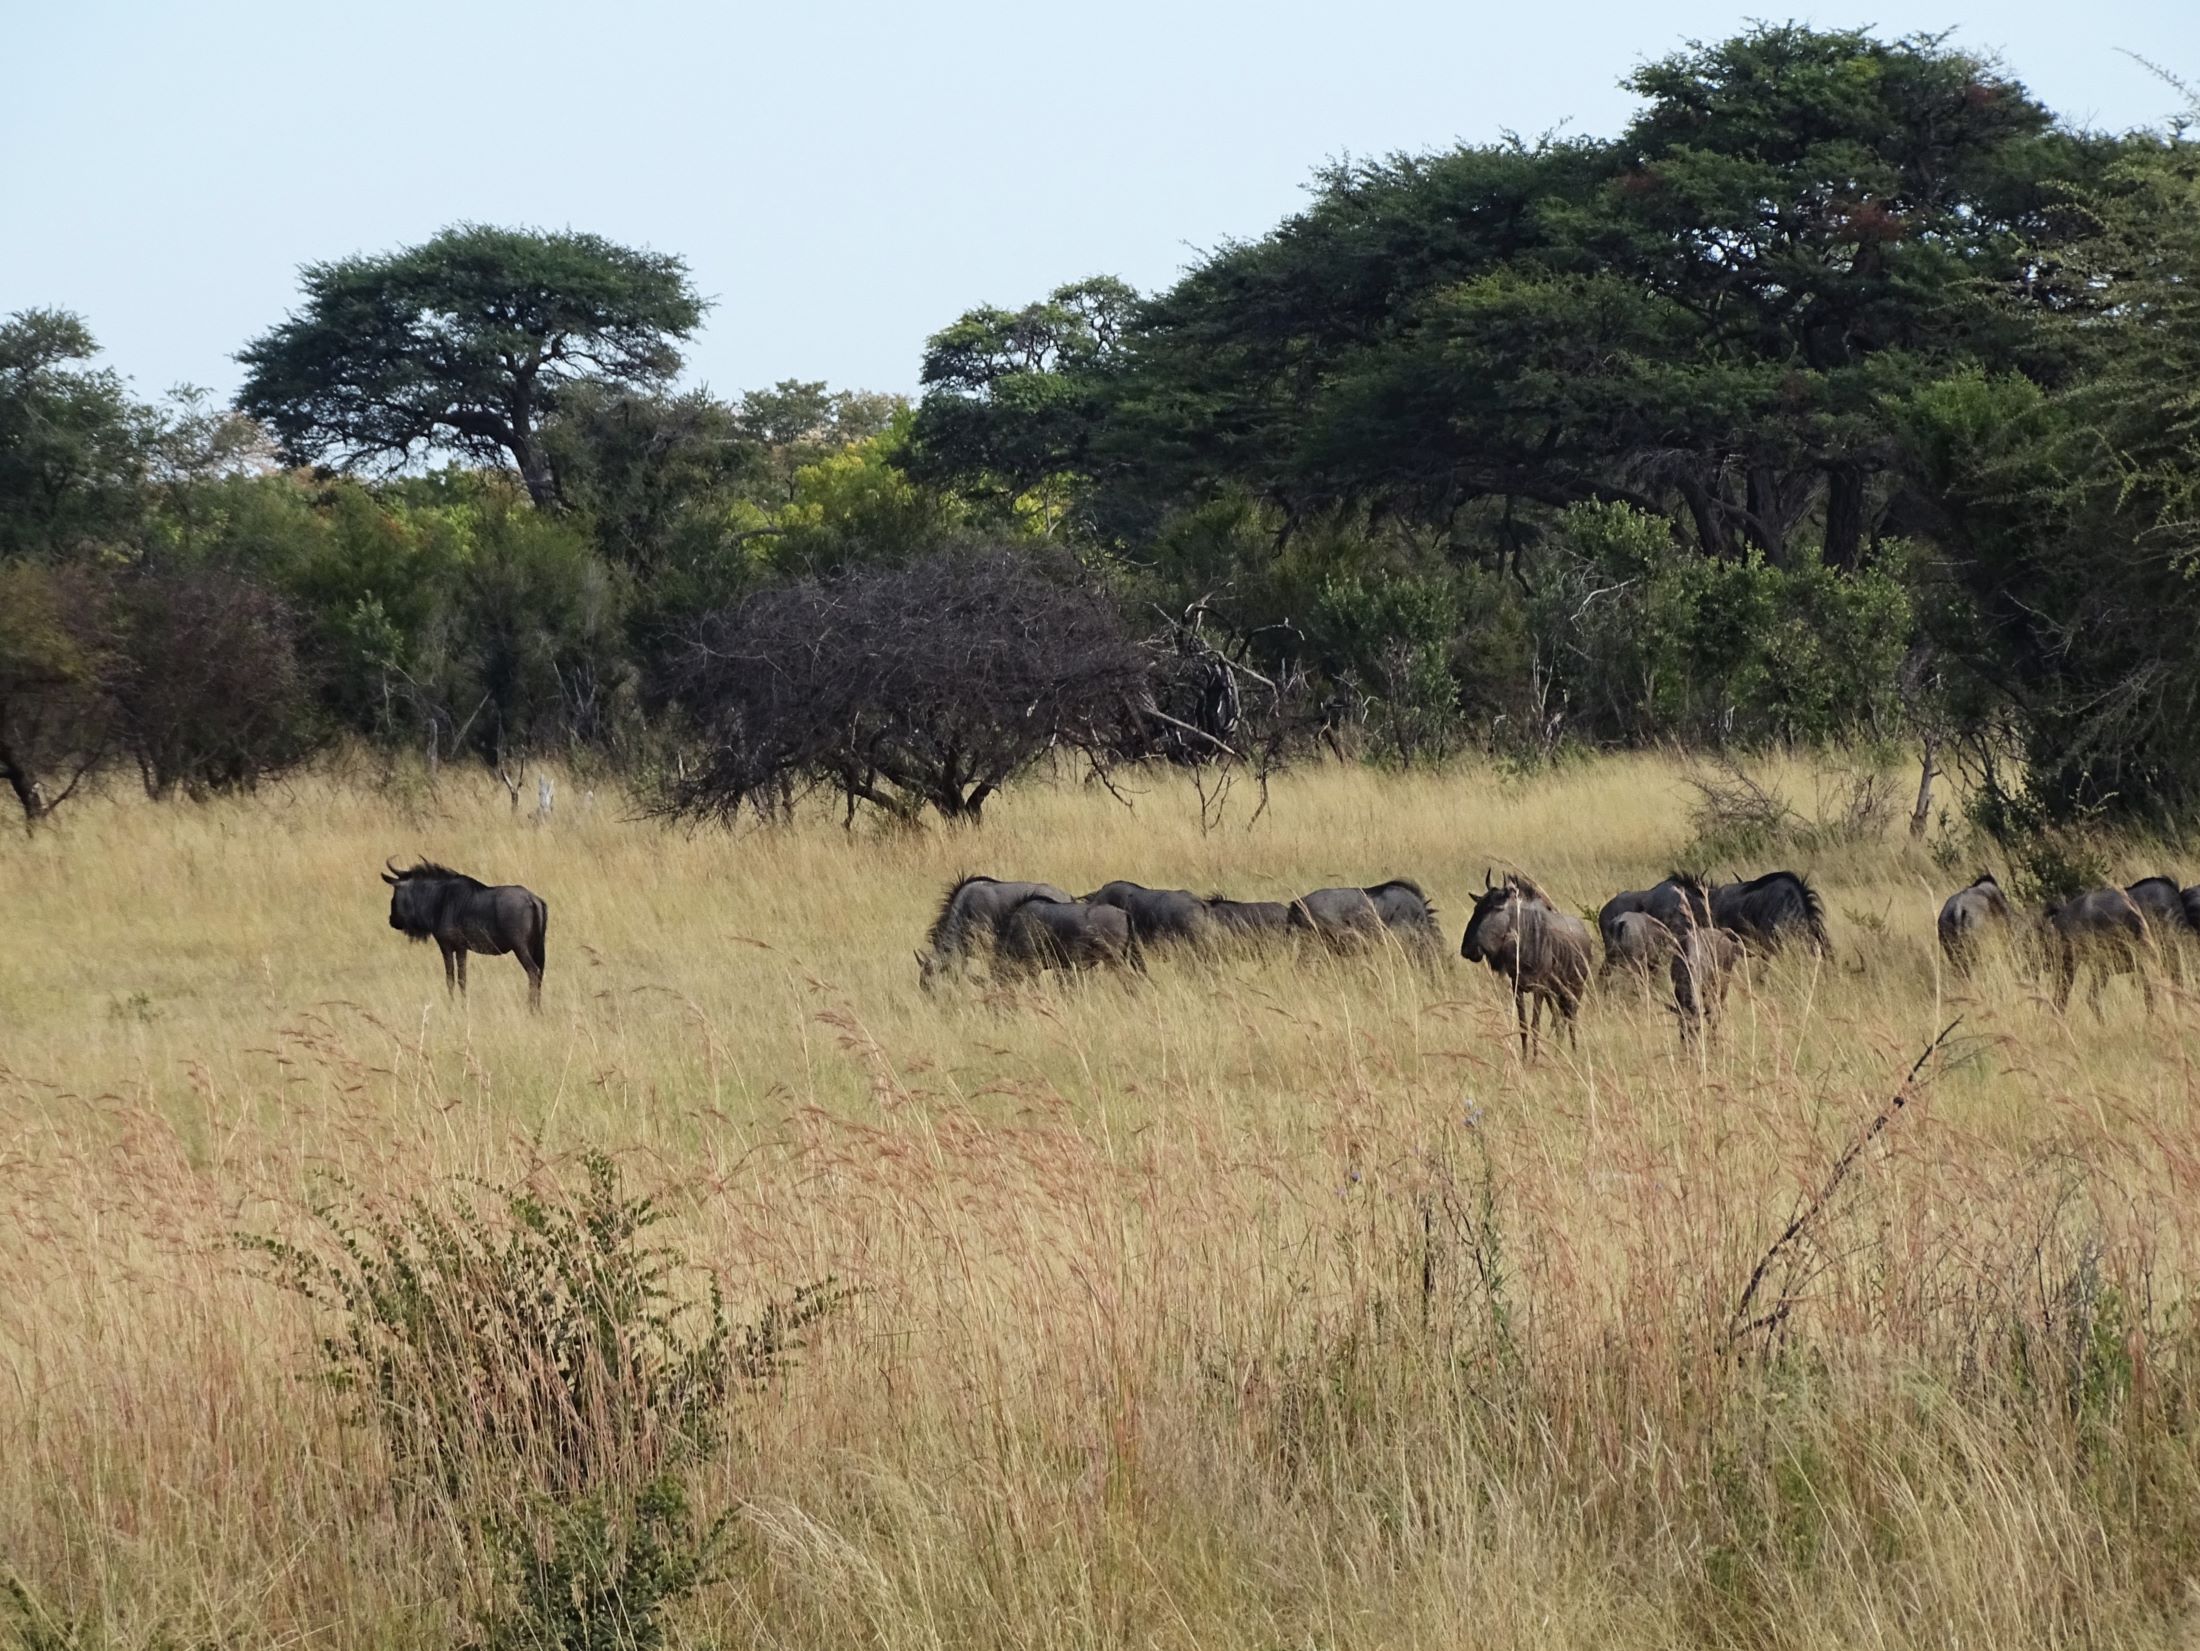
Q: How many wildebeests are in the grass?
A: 14